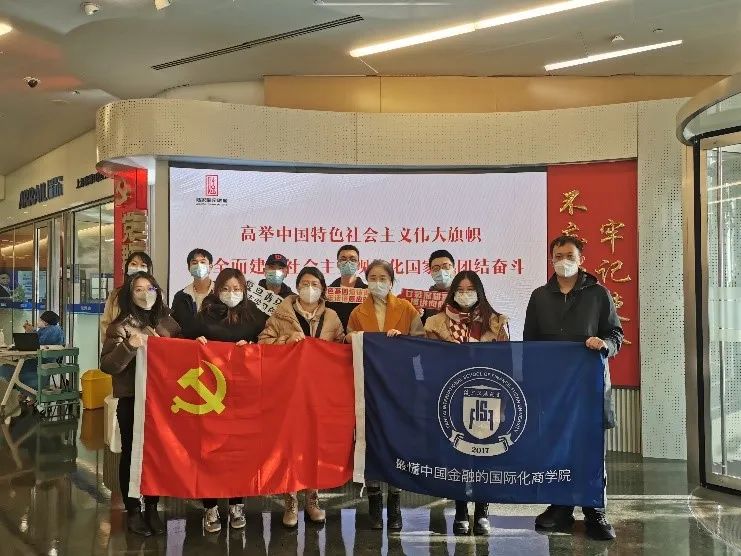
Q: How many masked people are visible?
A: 11